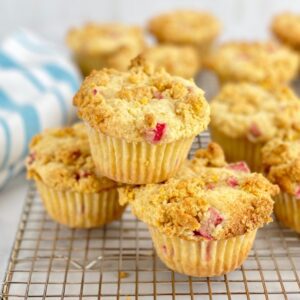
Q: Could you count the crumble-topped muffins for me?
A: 10